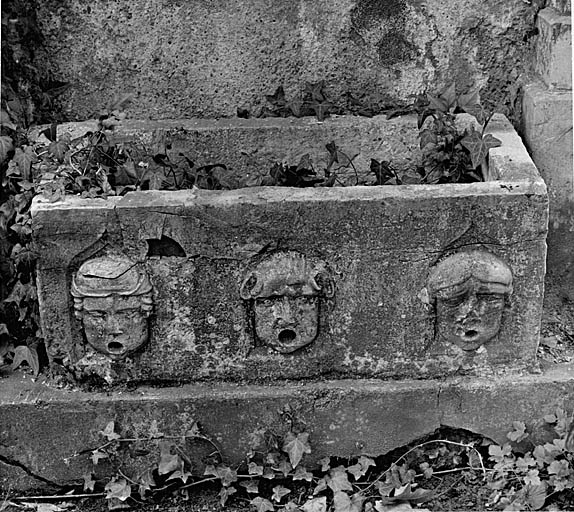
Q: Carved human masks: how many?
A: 3